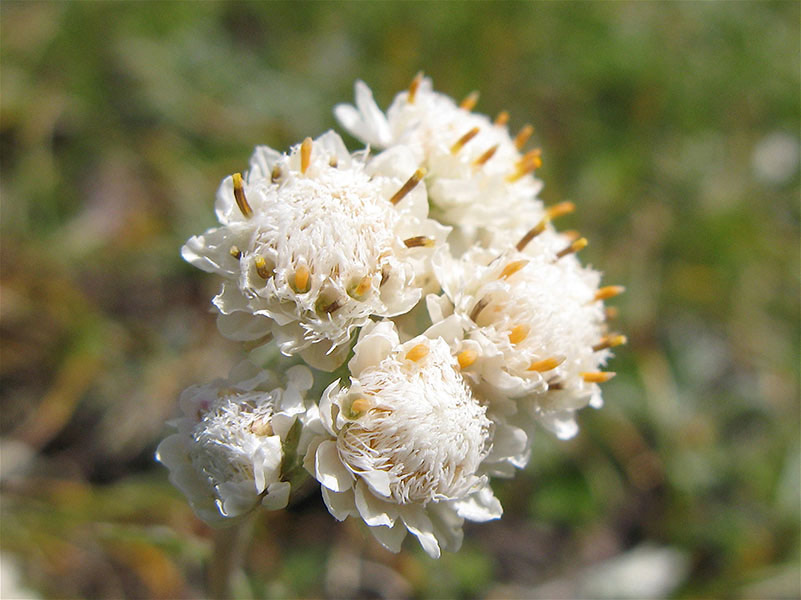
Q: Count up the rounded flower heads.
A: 5